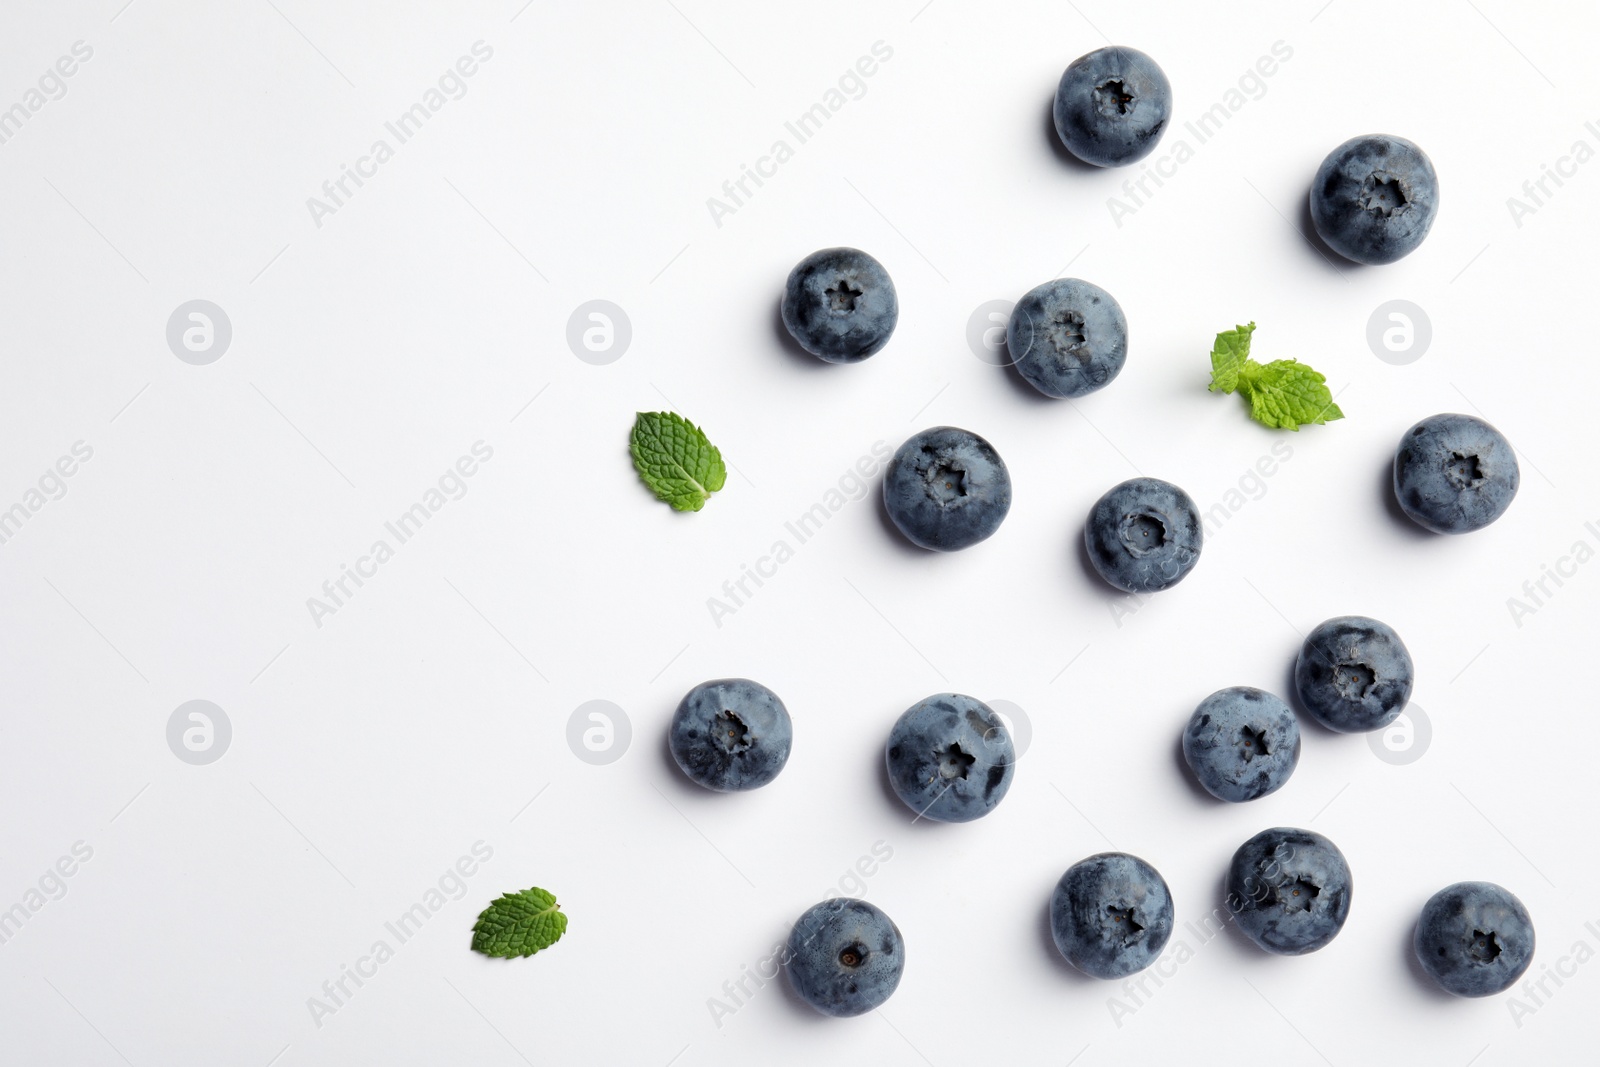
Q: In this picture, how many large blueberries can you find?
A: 15